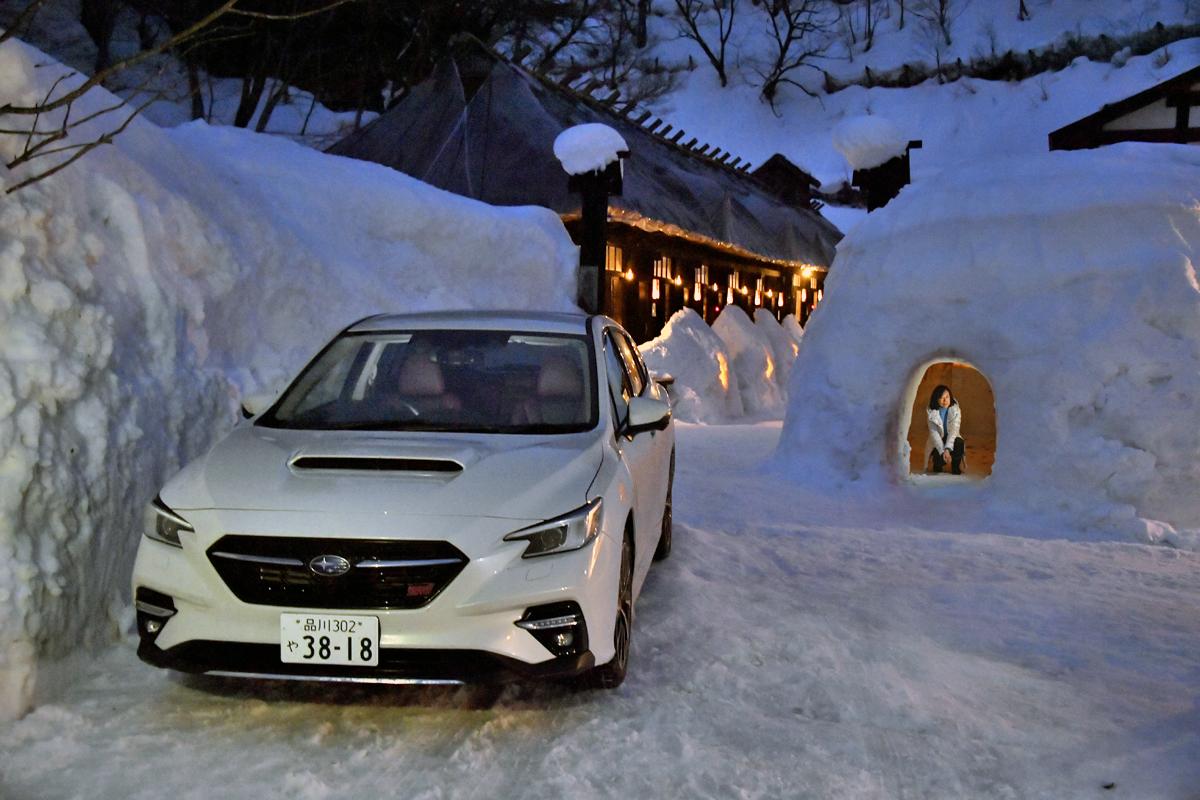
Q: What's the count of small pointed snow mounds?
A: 4